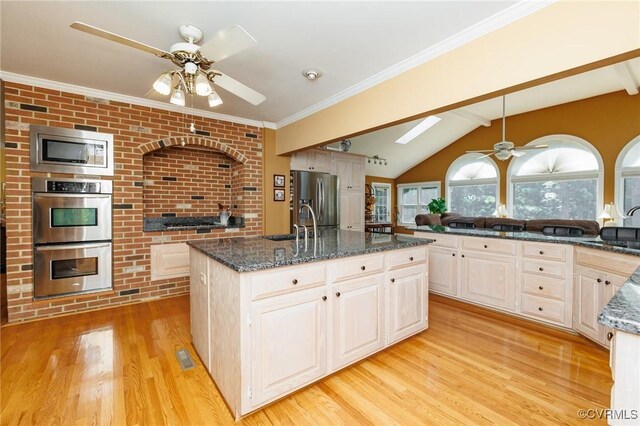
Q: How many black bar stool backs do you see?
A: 4